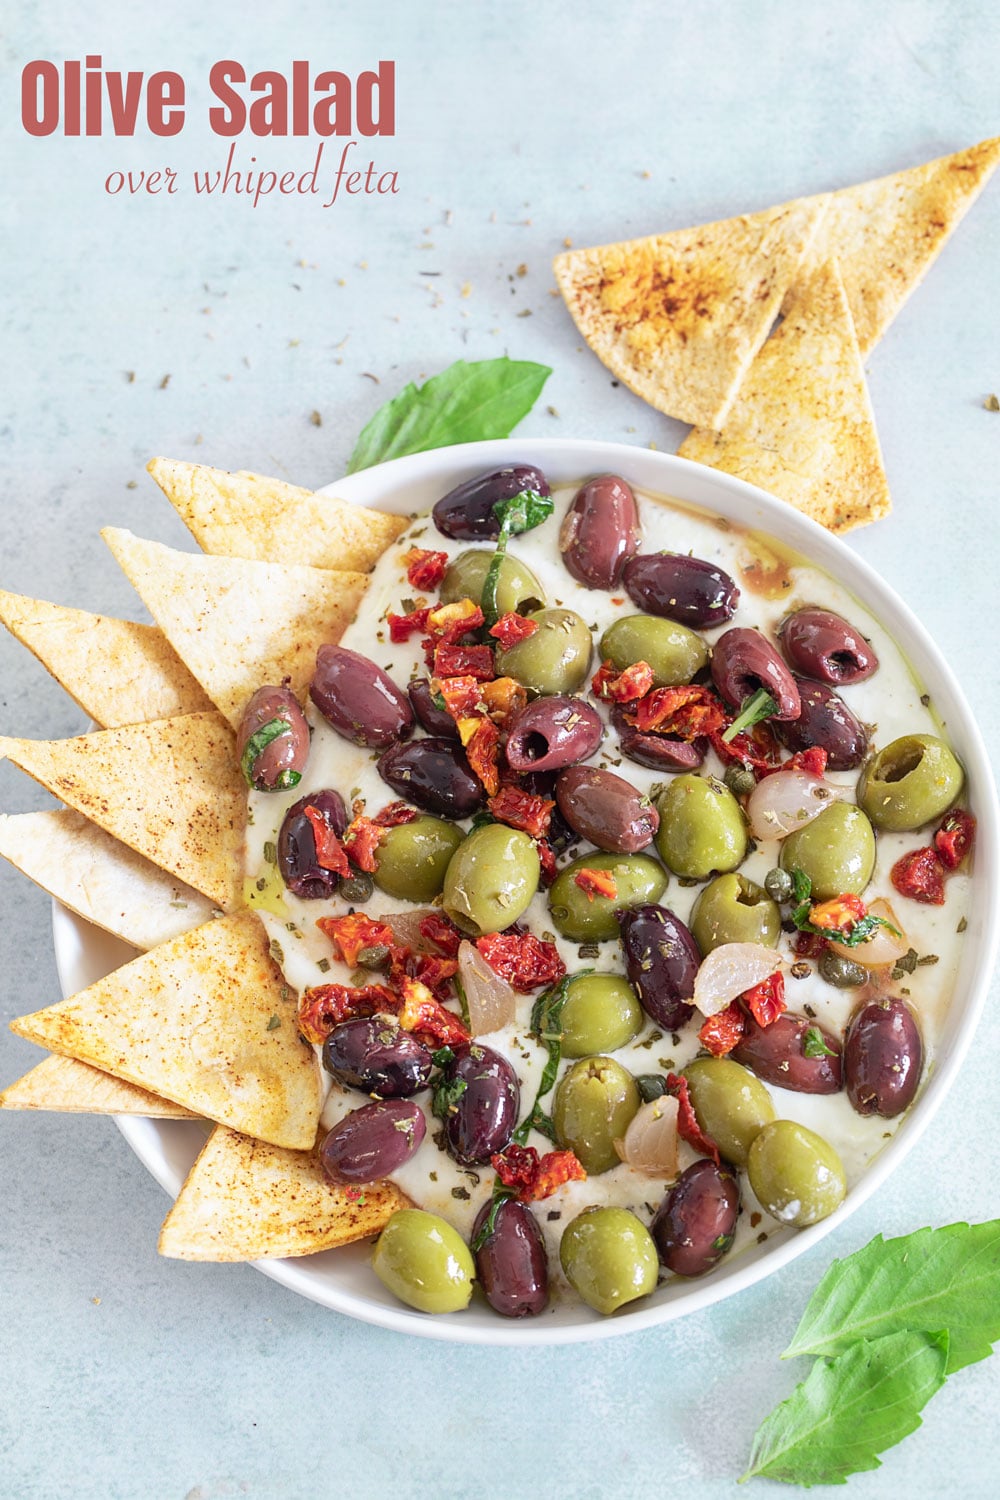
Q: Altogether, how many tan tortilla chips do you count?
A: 11